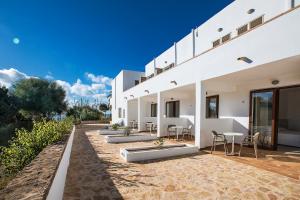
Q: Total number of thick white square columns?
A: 3